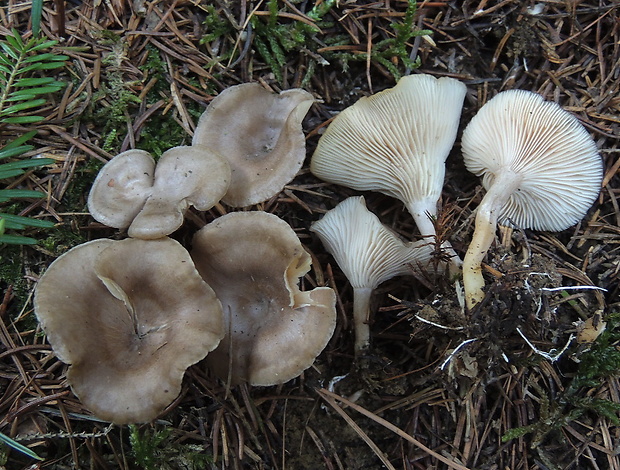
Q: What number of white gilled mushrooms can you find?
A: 3